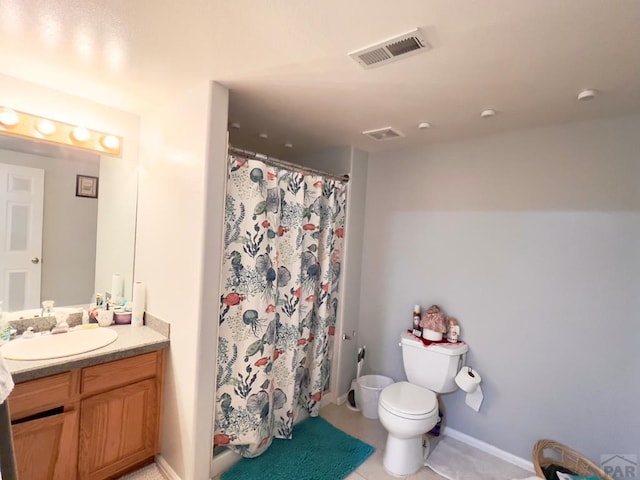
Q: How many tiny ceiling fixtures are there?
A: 6